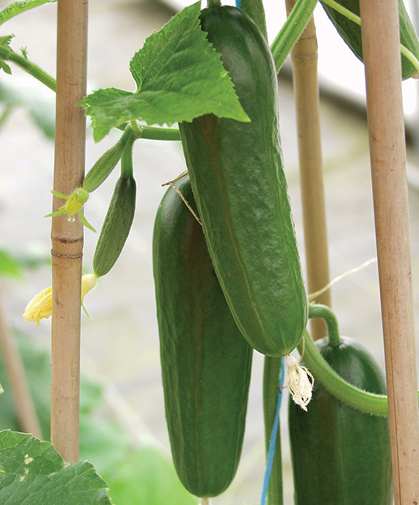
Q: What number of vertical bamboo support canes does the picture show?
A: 3